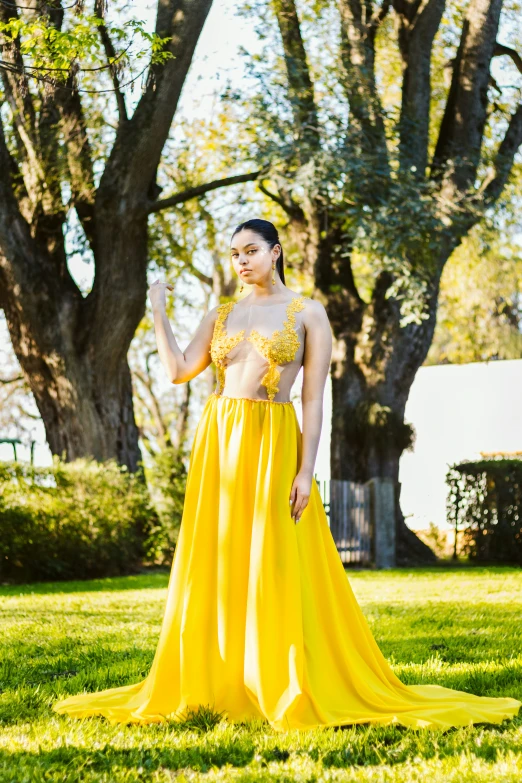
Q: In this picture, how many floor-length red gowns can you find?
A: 0